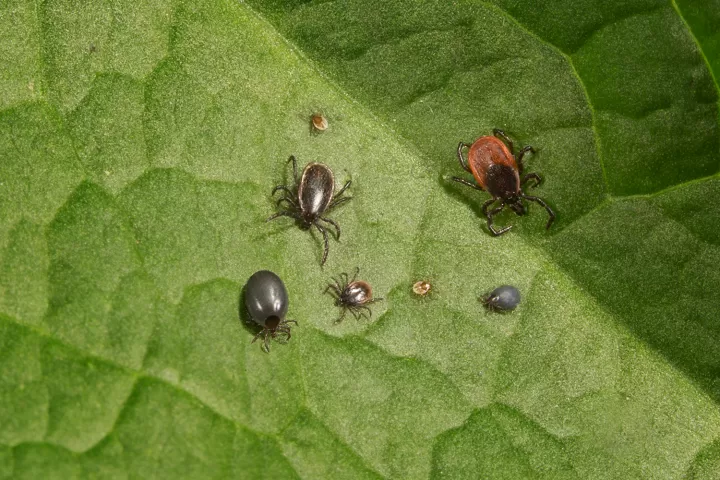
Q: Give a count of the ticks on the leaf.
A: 7